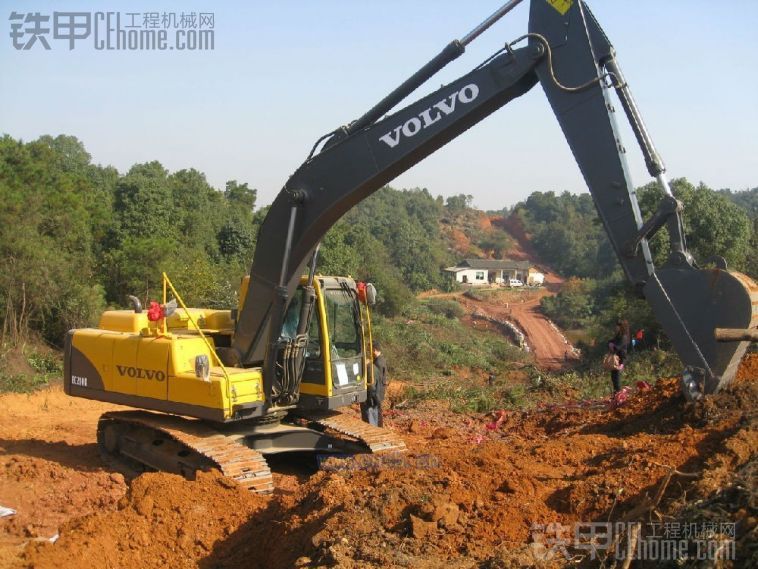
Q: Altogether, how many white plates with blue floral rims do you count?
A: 0